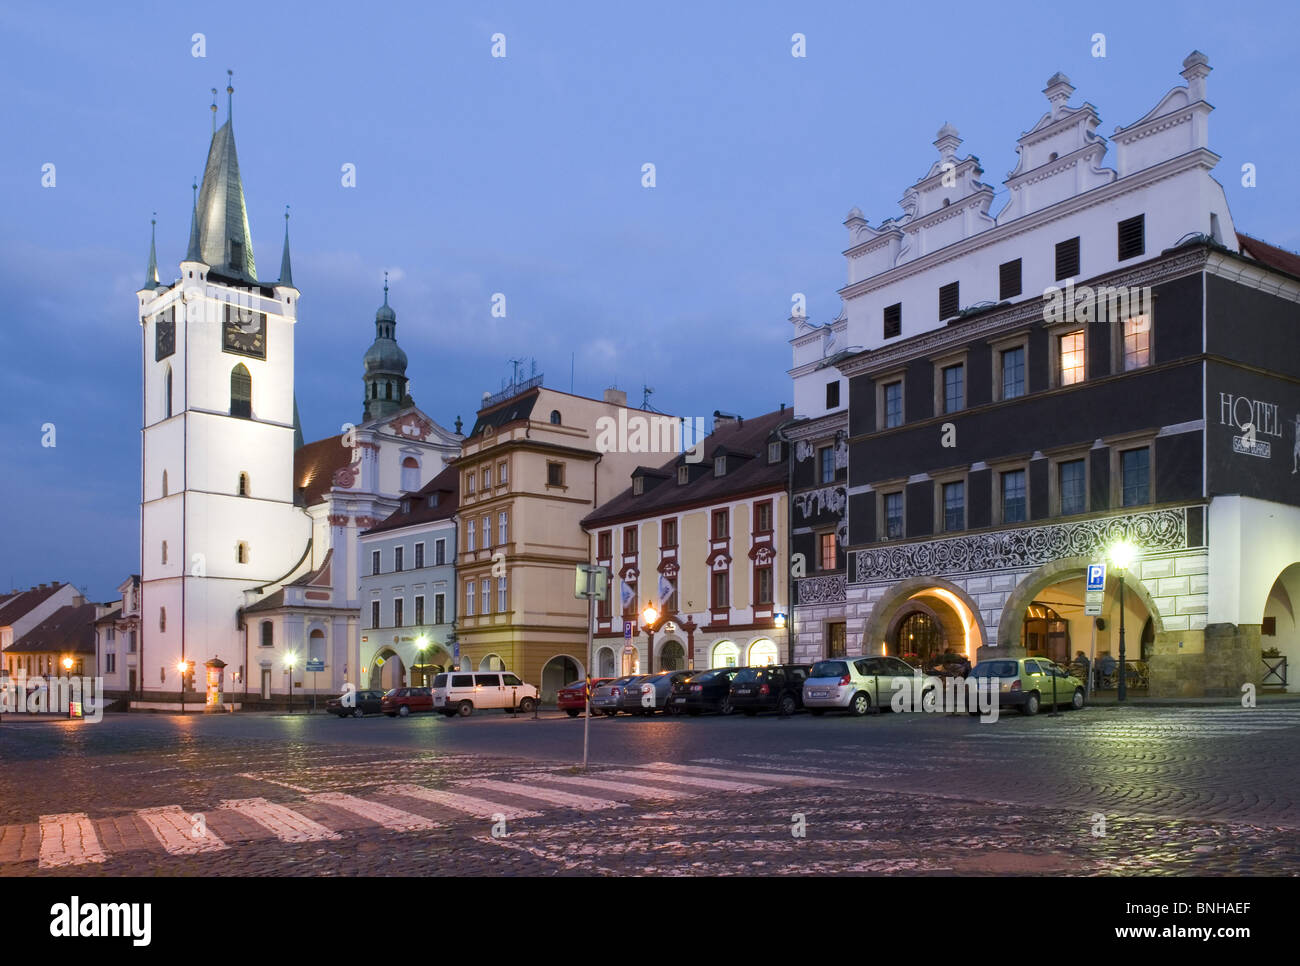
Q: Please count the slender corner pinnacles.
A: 3